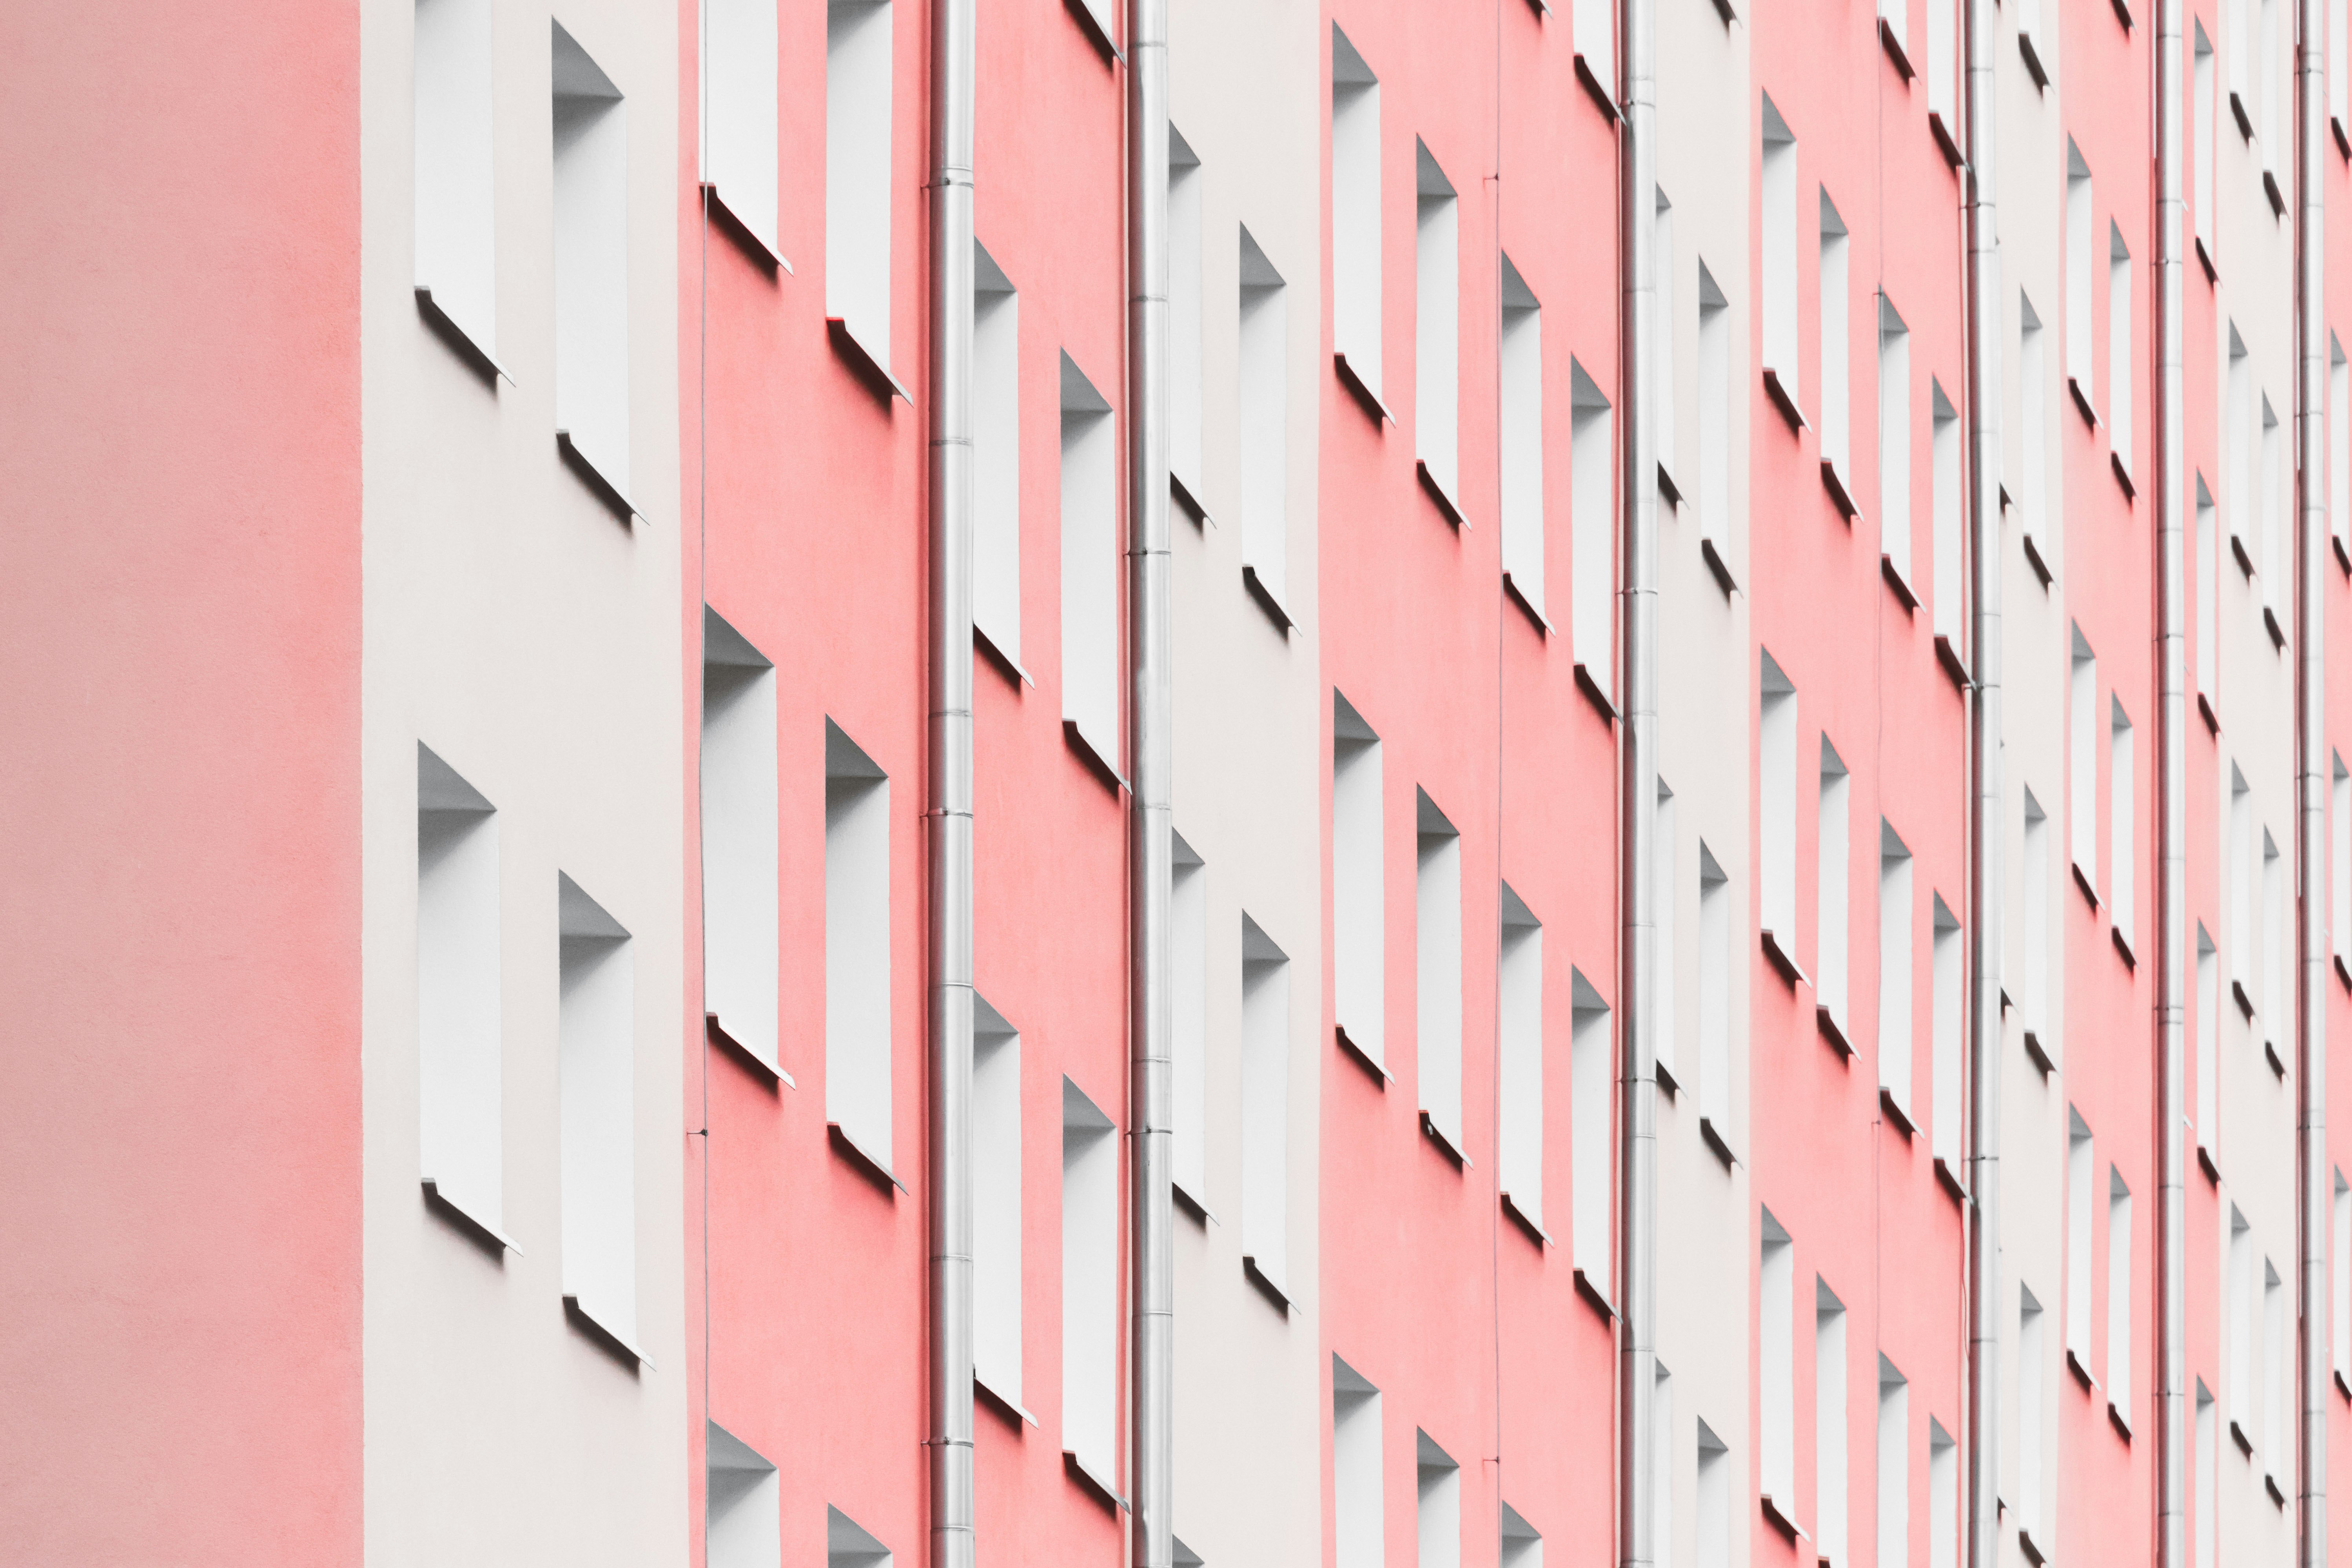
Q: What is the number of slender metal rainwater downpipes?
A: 6